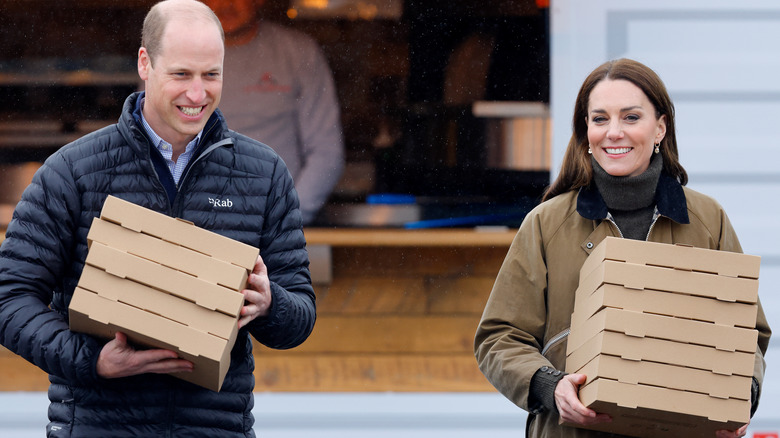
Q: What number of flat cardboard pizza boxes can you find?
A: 12